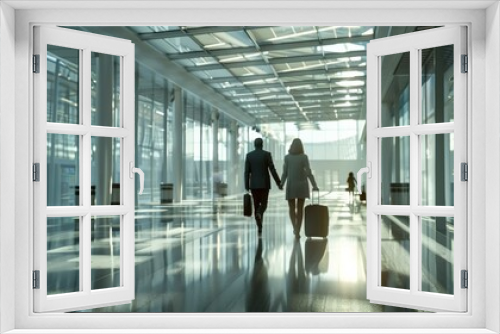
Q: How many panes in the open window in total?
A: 12